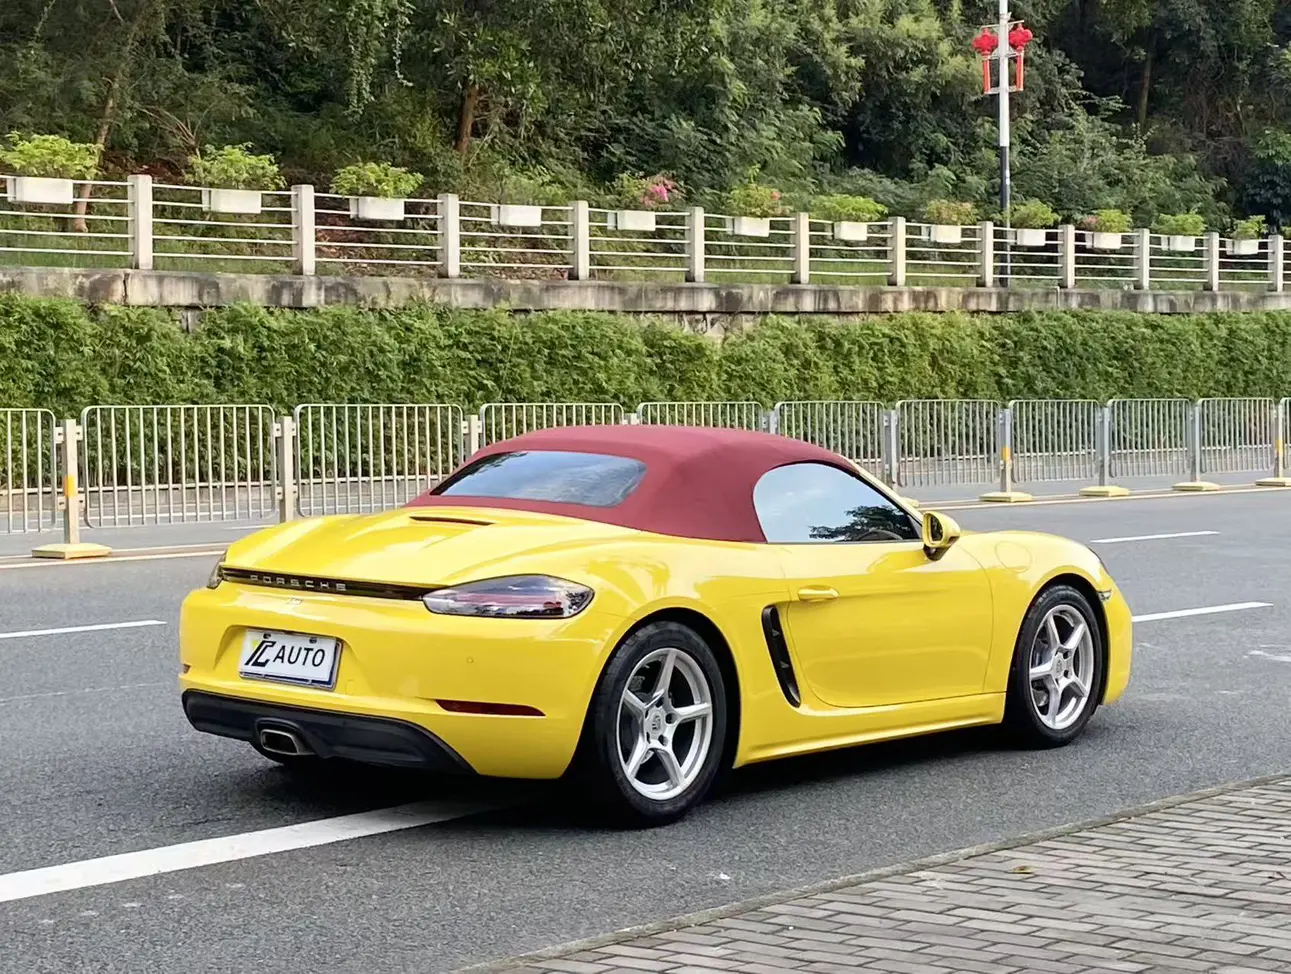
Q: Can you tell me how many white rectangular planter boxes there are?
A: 12